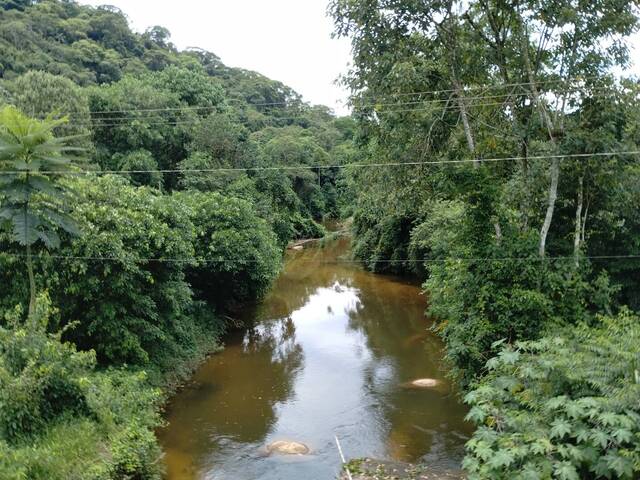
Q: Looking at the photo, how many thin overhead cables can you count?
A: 5